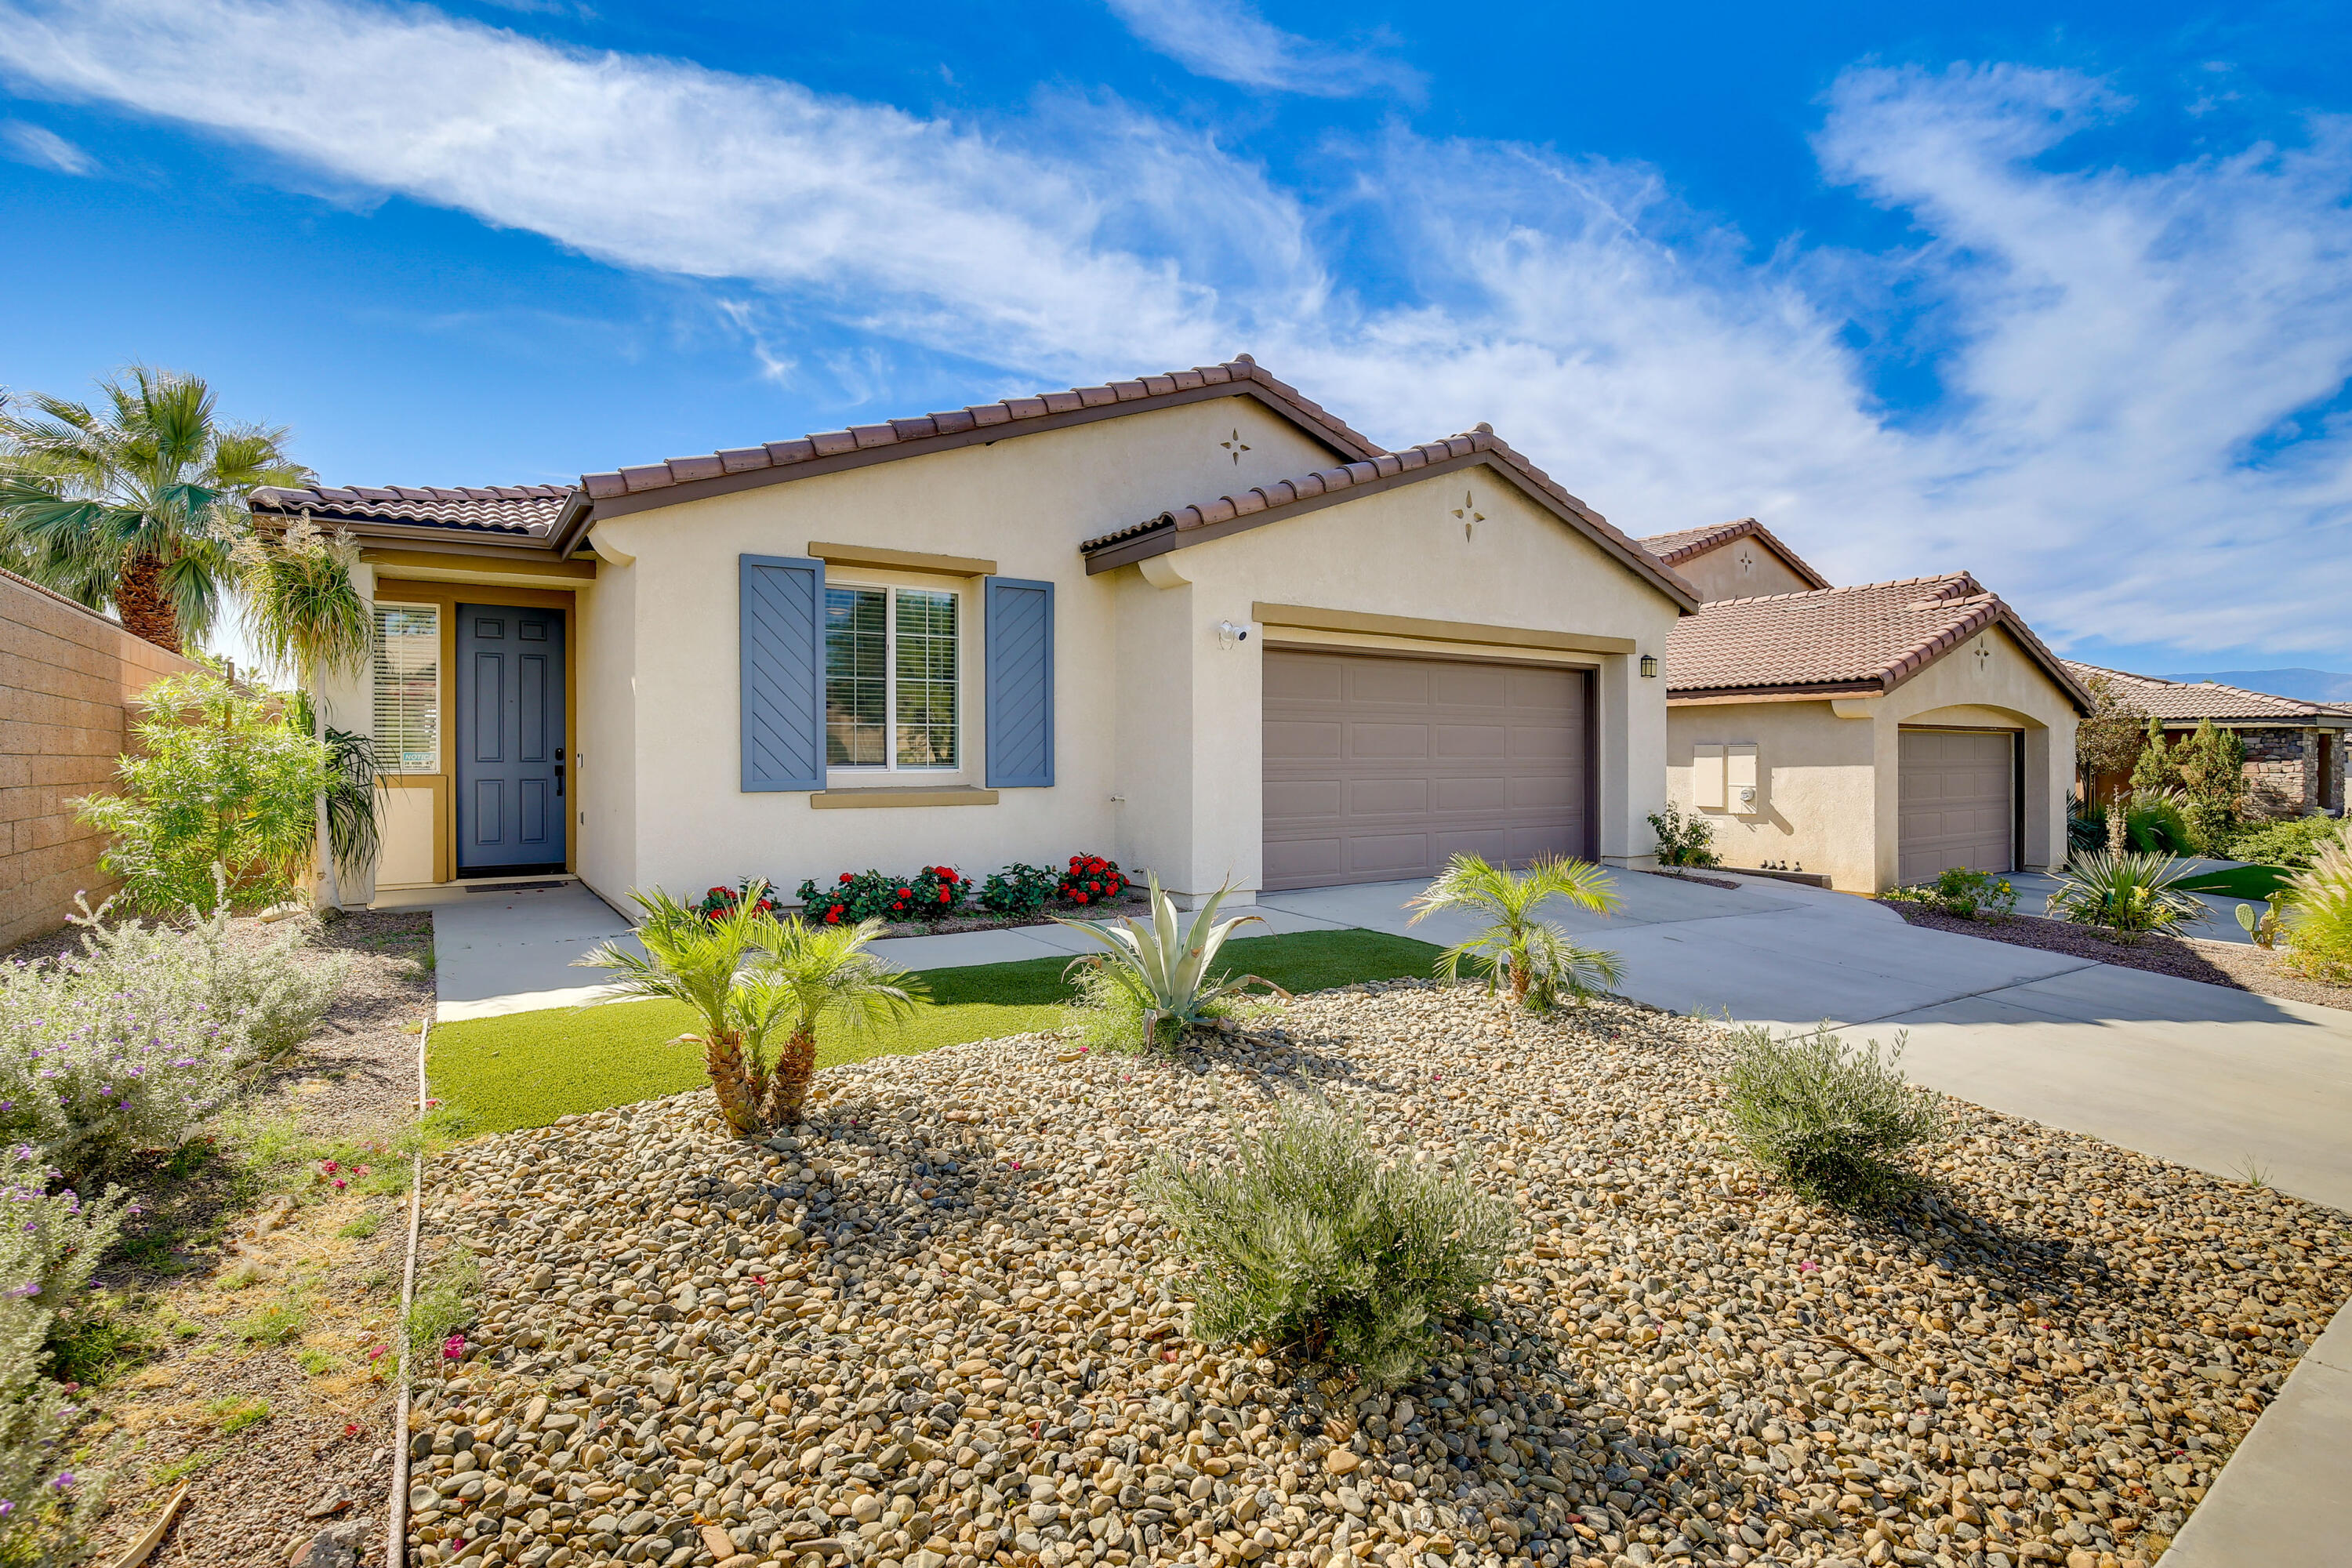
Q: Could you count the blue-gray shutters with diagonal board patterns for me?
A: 2